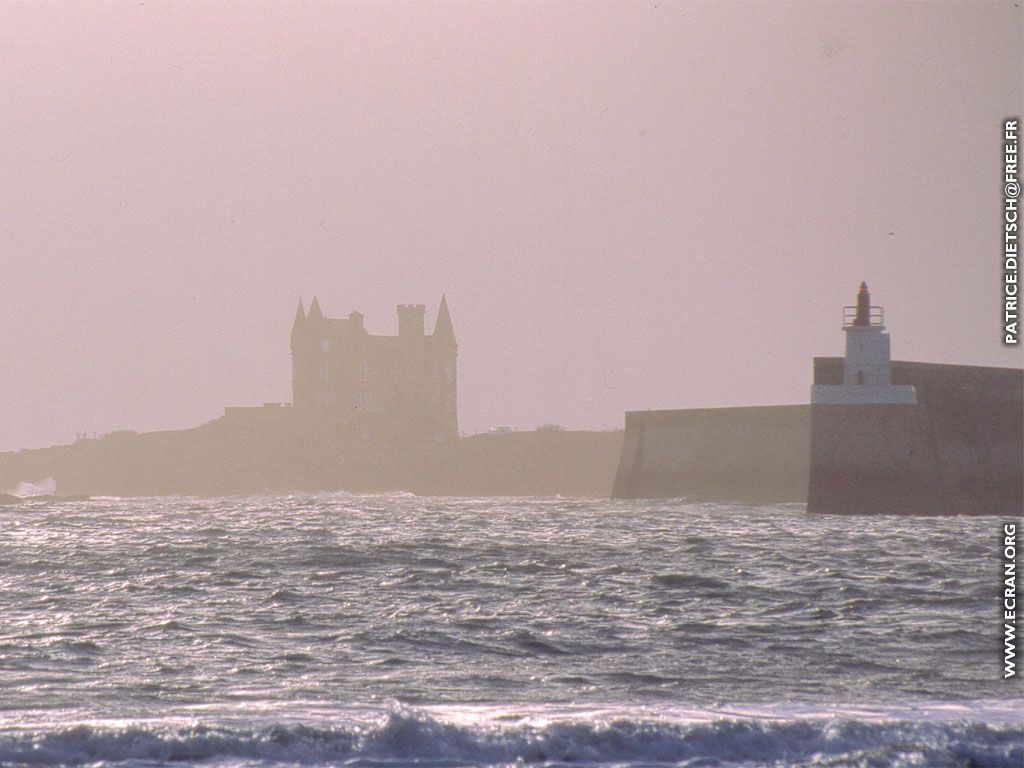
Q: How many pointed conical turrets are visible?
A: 3